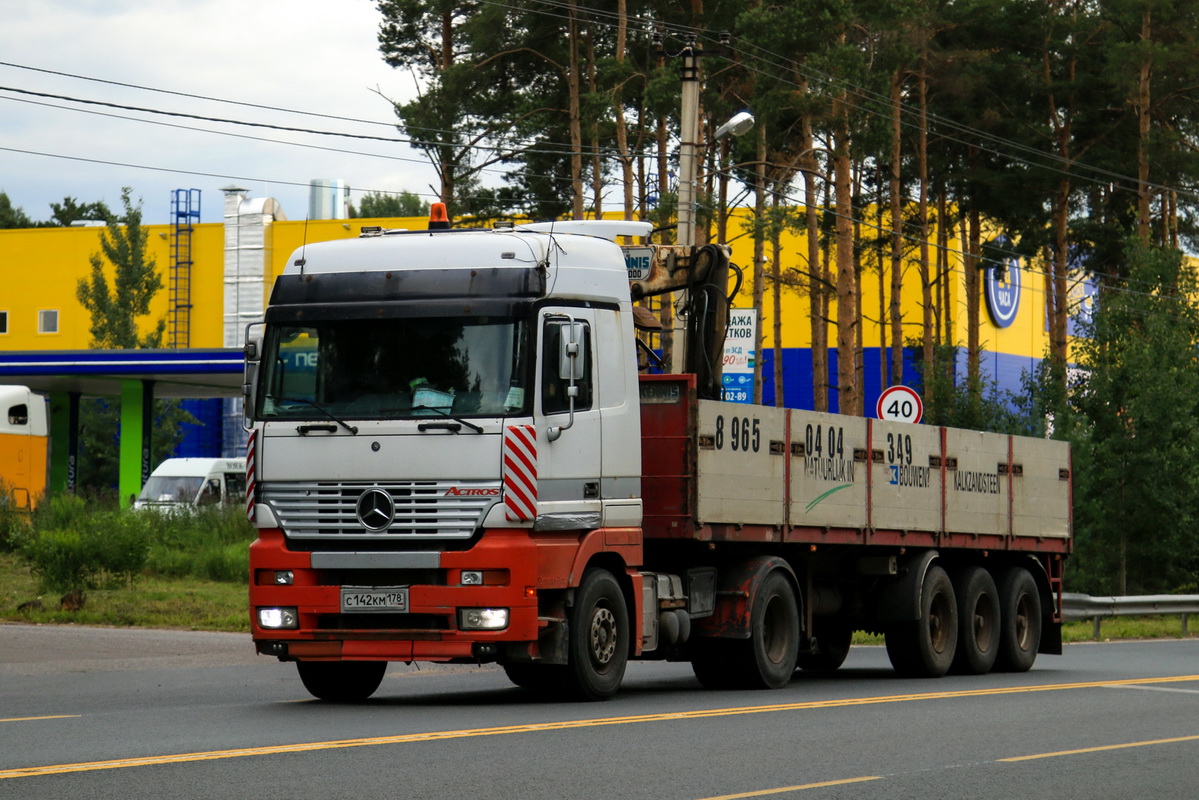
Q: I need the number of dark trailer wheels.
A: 3